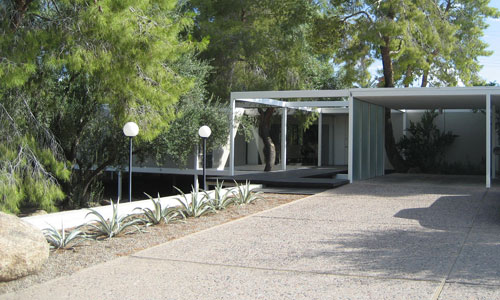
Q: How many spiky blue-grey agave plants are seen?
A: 6